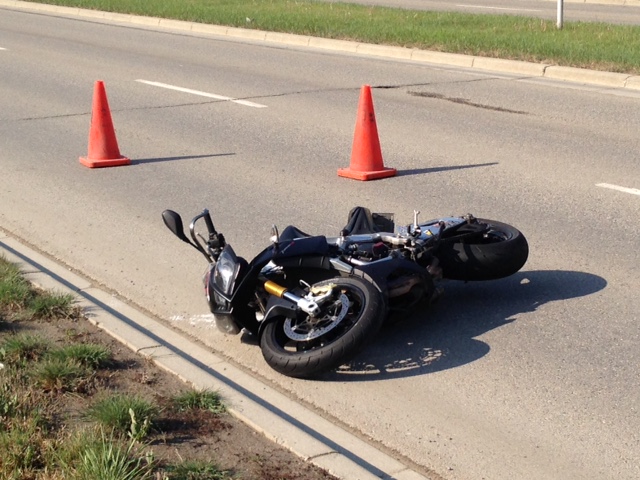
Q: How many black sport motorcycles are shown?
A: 1